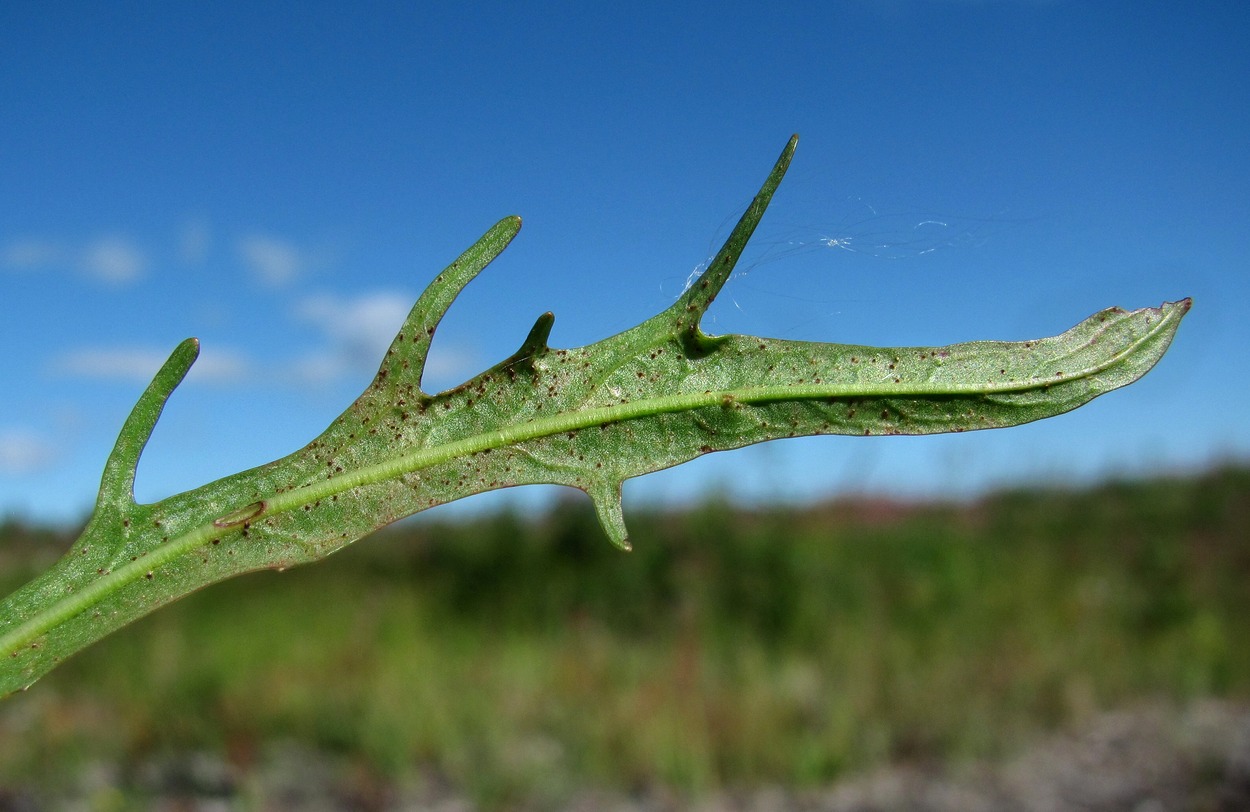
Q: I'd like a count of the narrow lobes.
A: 5